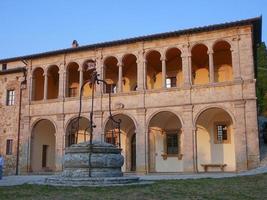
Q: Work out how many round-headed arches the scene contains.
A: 15